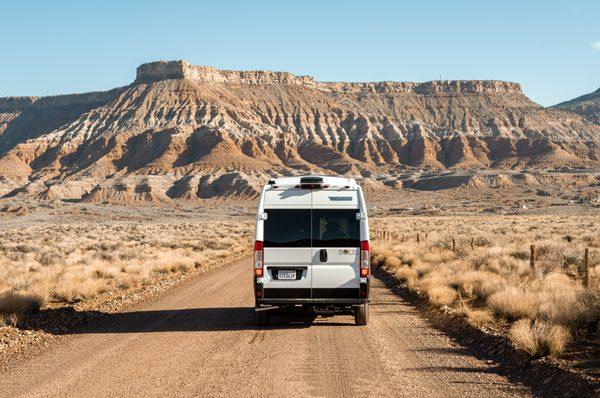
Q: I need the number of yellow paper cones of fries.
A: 0